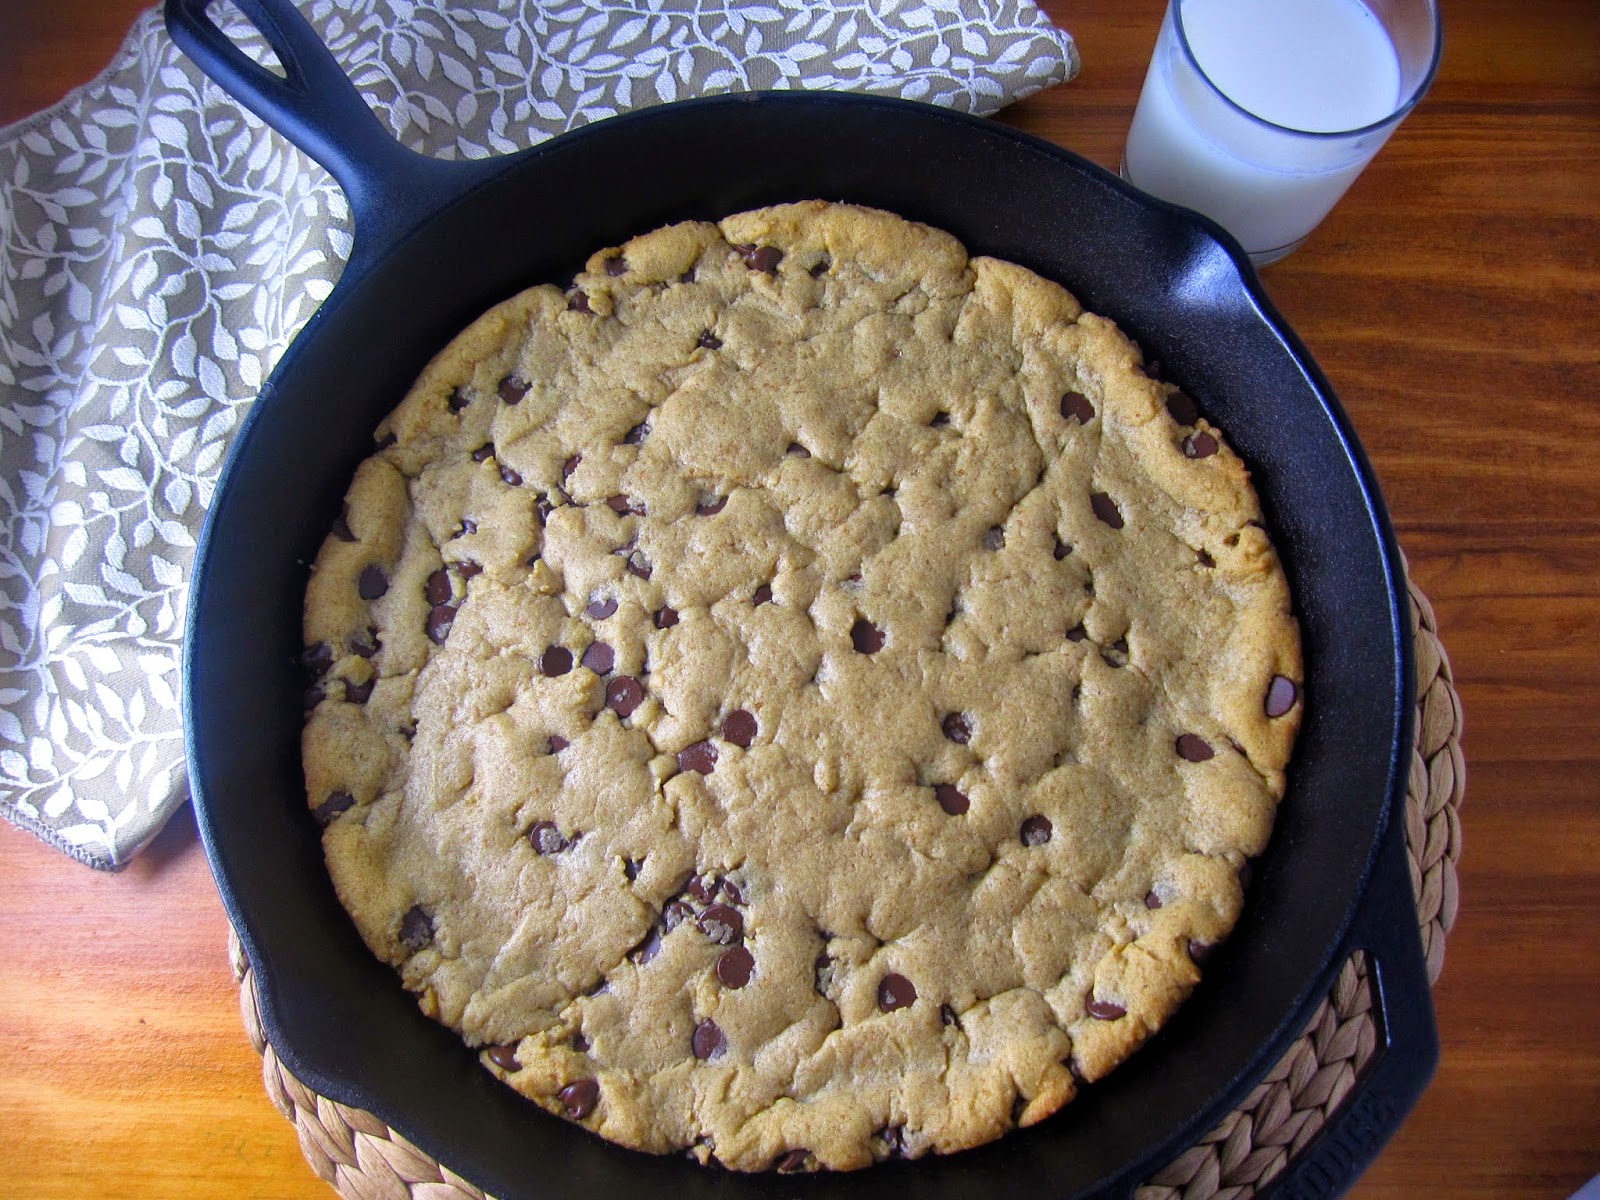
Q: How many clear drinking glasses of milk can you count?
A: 1